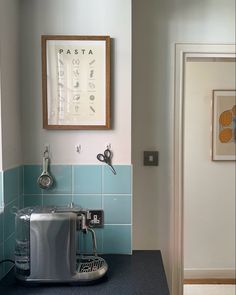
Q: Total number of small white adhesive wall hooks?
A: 3